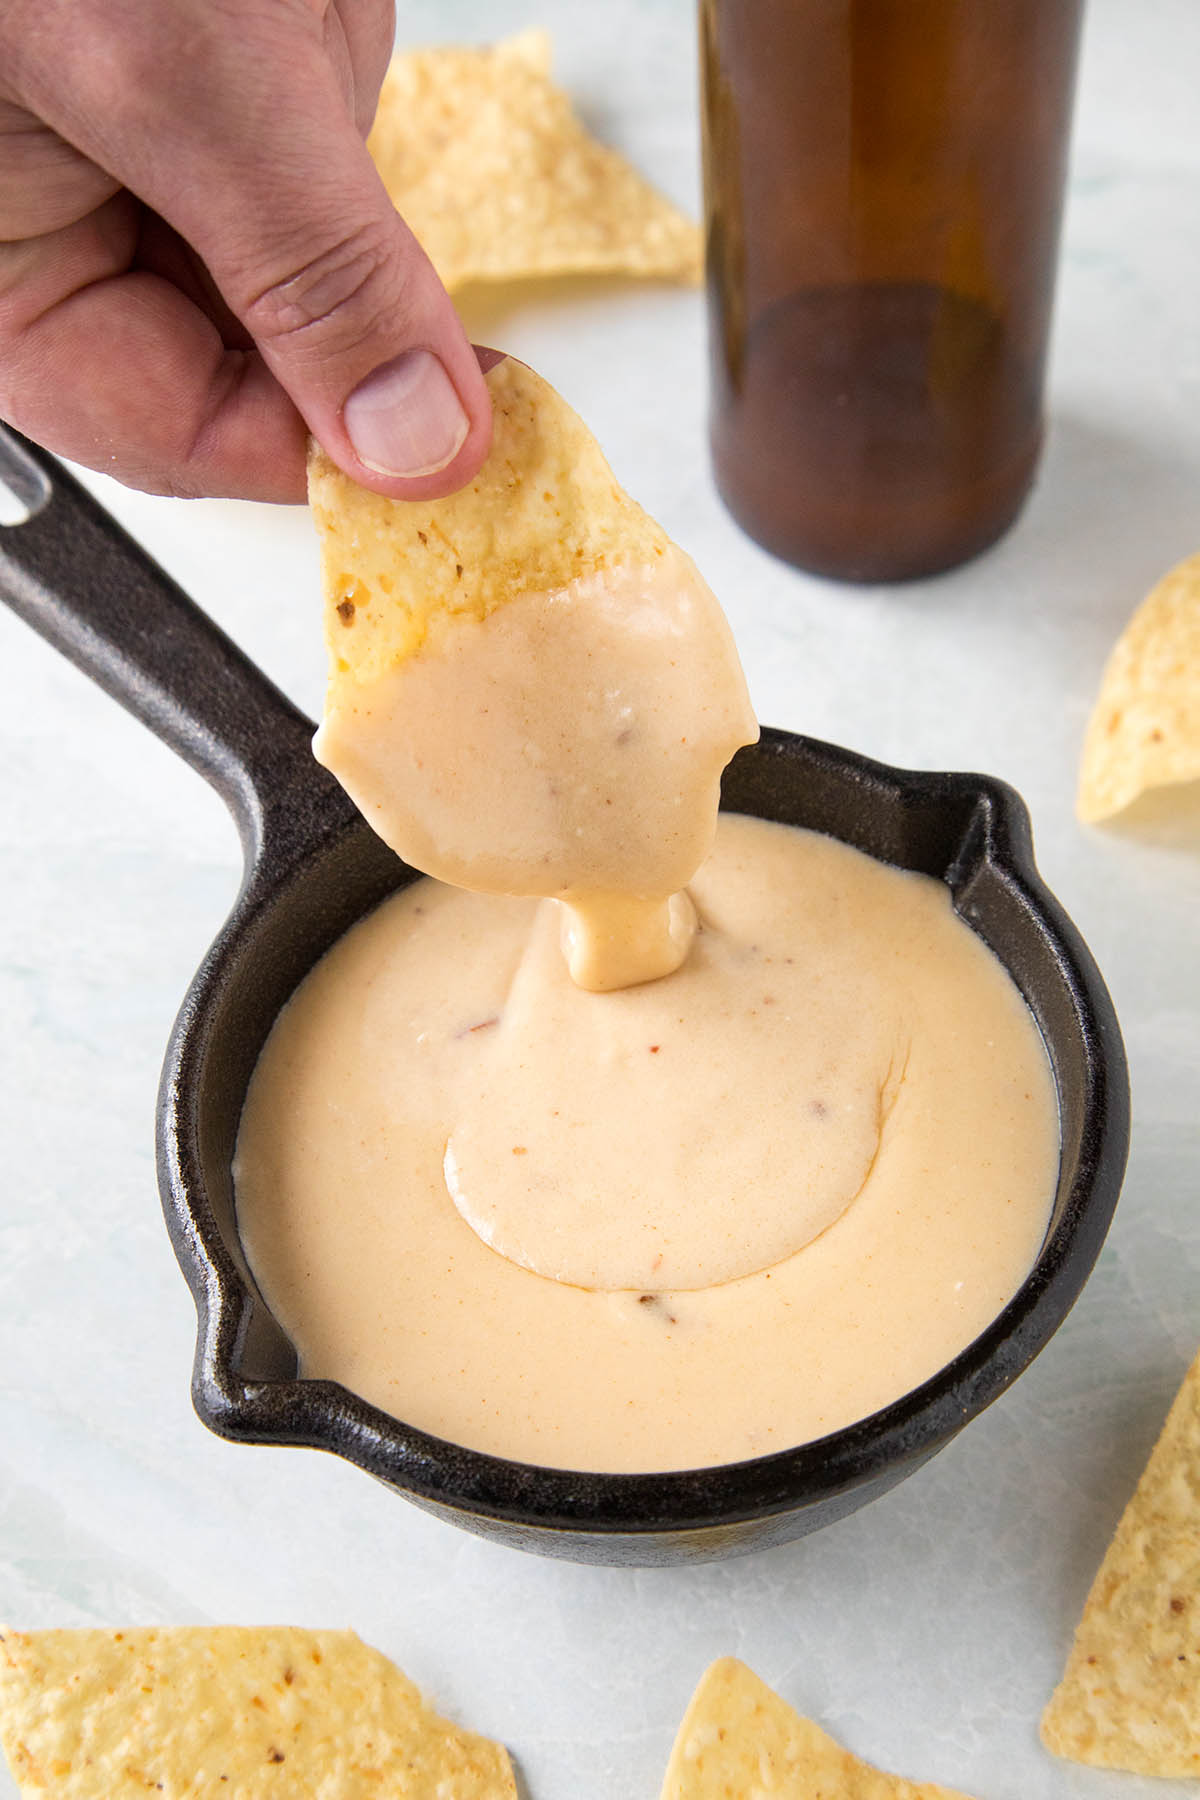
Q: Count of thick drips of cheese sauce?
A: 1